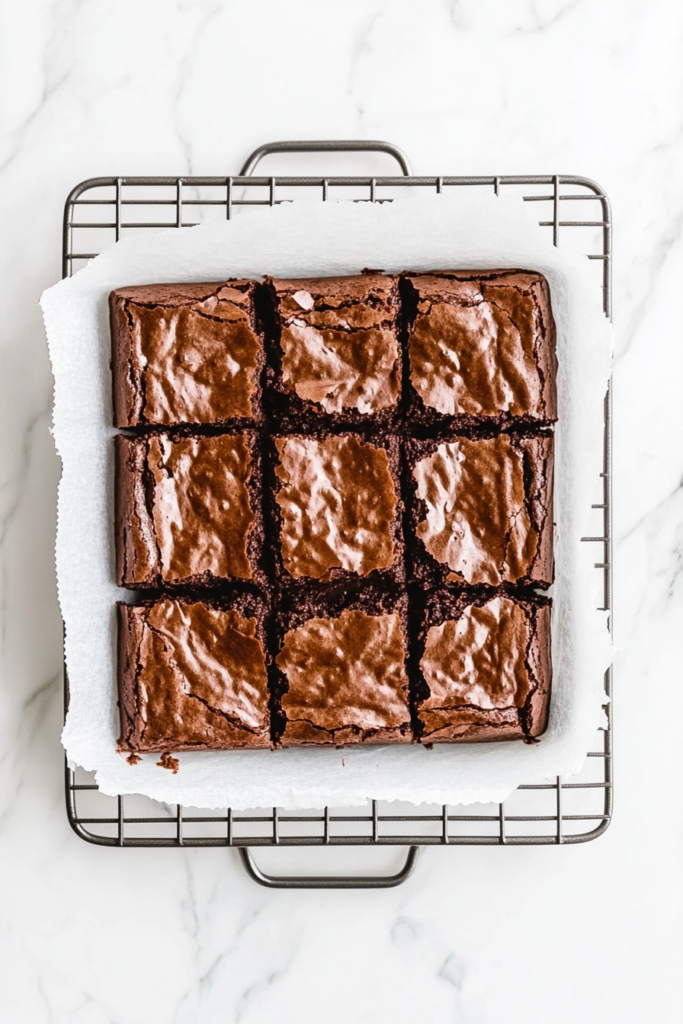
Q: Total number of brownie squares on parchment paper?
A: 9